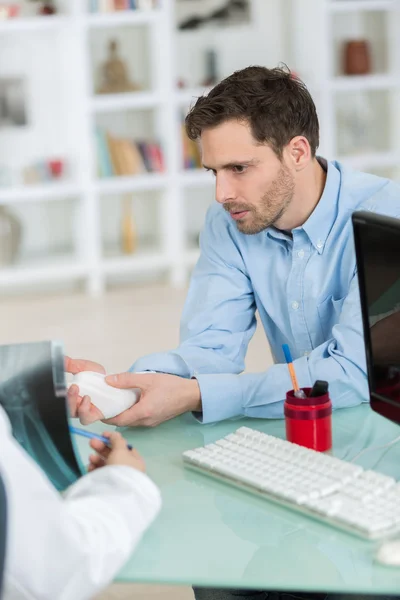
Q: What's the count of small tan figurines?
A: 1